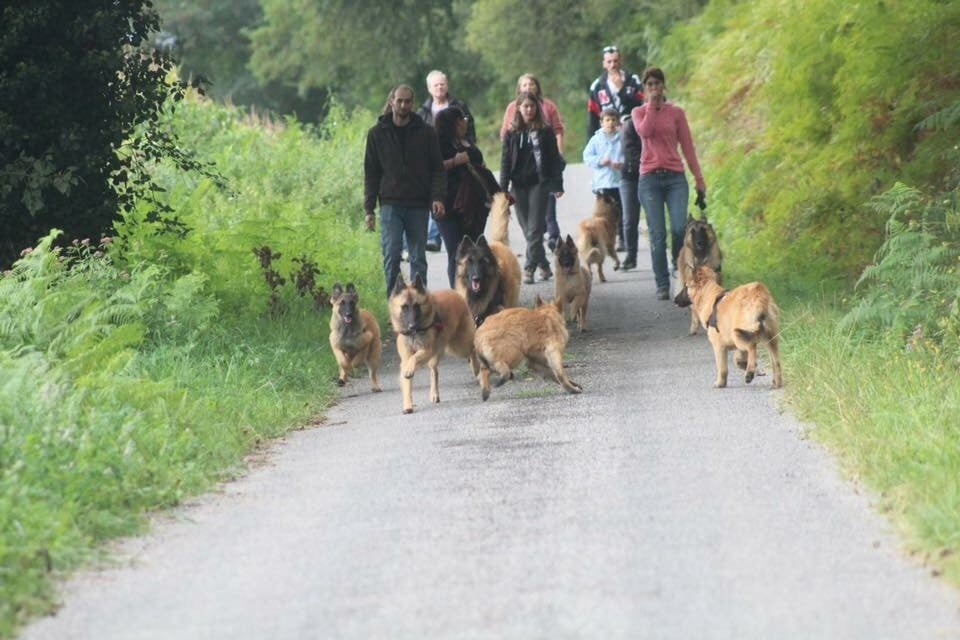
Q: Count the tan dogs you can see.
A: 8